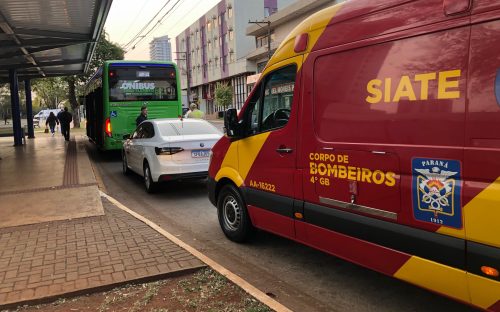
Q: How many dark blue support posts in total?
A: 2